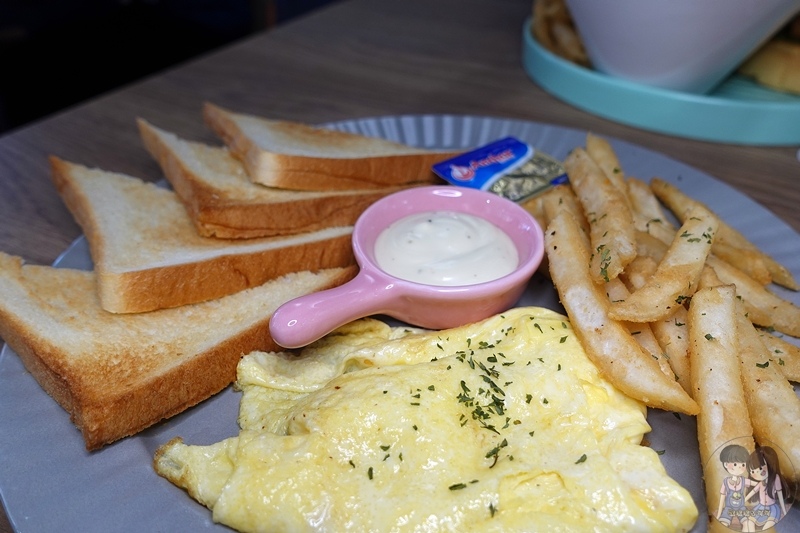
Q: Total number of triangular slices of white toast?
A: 4